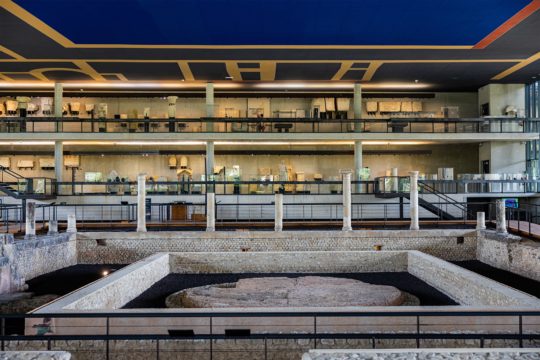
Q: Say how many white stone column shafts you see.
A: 10